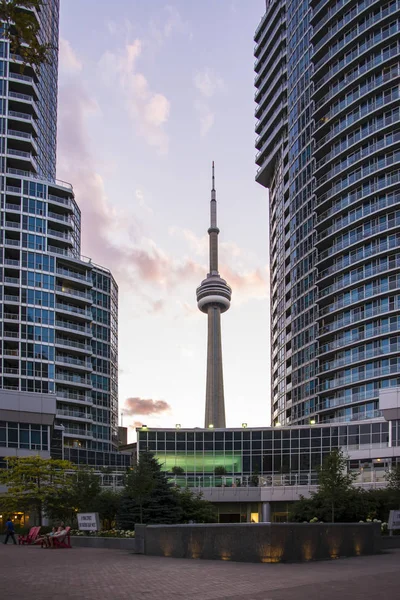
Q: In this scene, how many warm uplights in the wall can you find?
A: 7